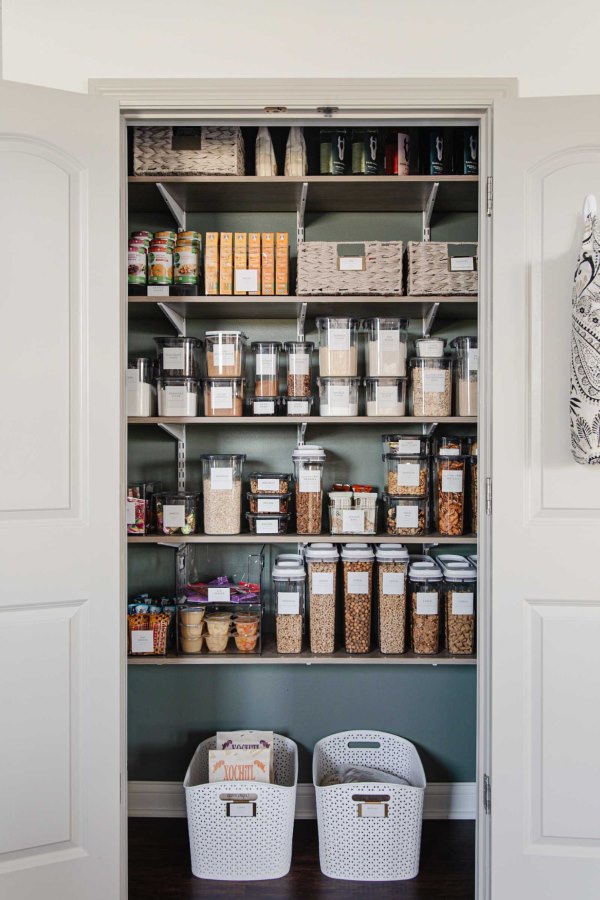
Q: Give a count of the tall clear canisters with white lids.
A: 7